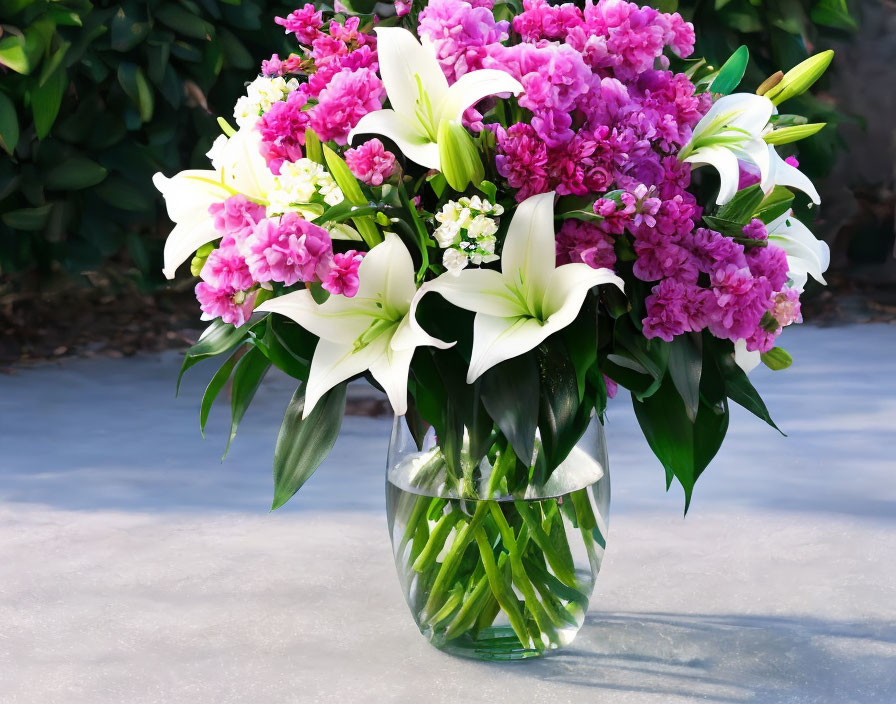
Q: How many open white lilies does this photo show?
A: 6